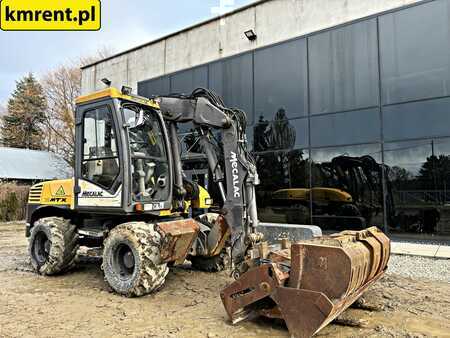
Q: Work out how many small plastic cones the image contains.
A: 0